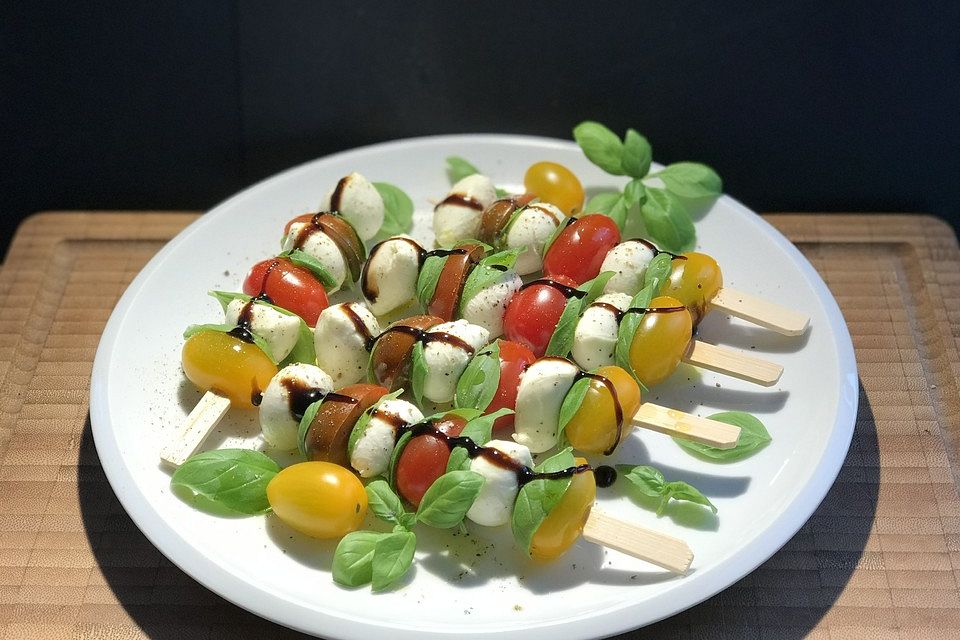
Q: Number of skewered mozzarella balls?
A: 15